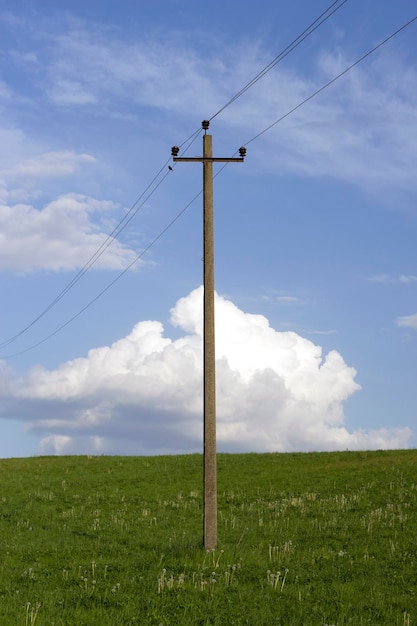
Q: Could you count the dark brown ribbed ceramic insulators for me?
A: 3